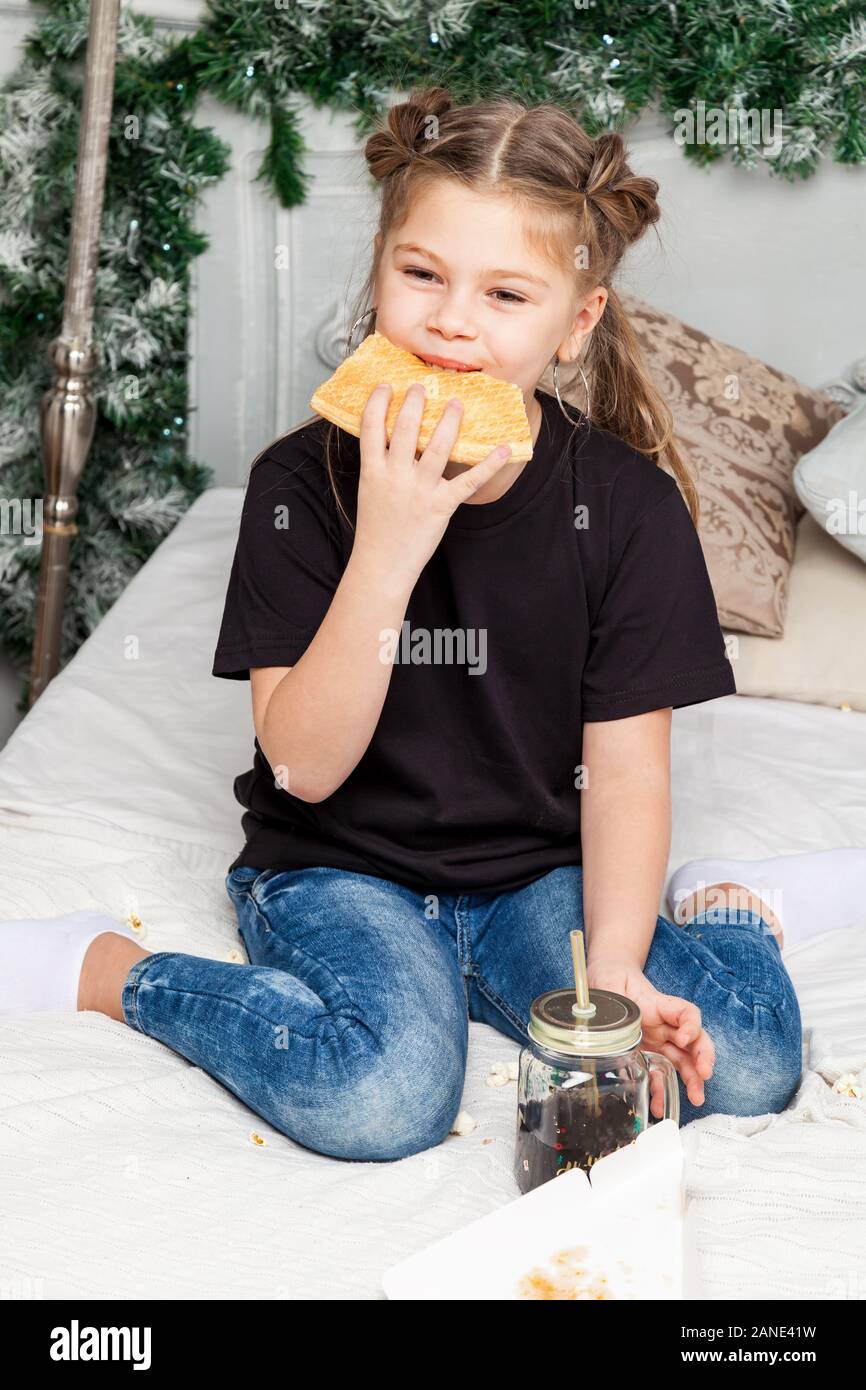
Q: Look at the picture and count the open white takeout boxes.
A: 1